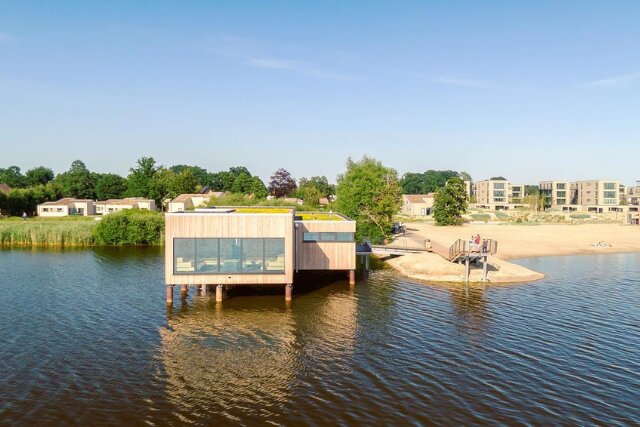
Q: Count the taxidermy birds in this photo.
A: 0